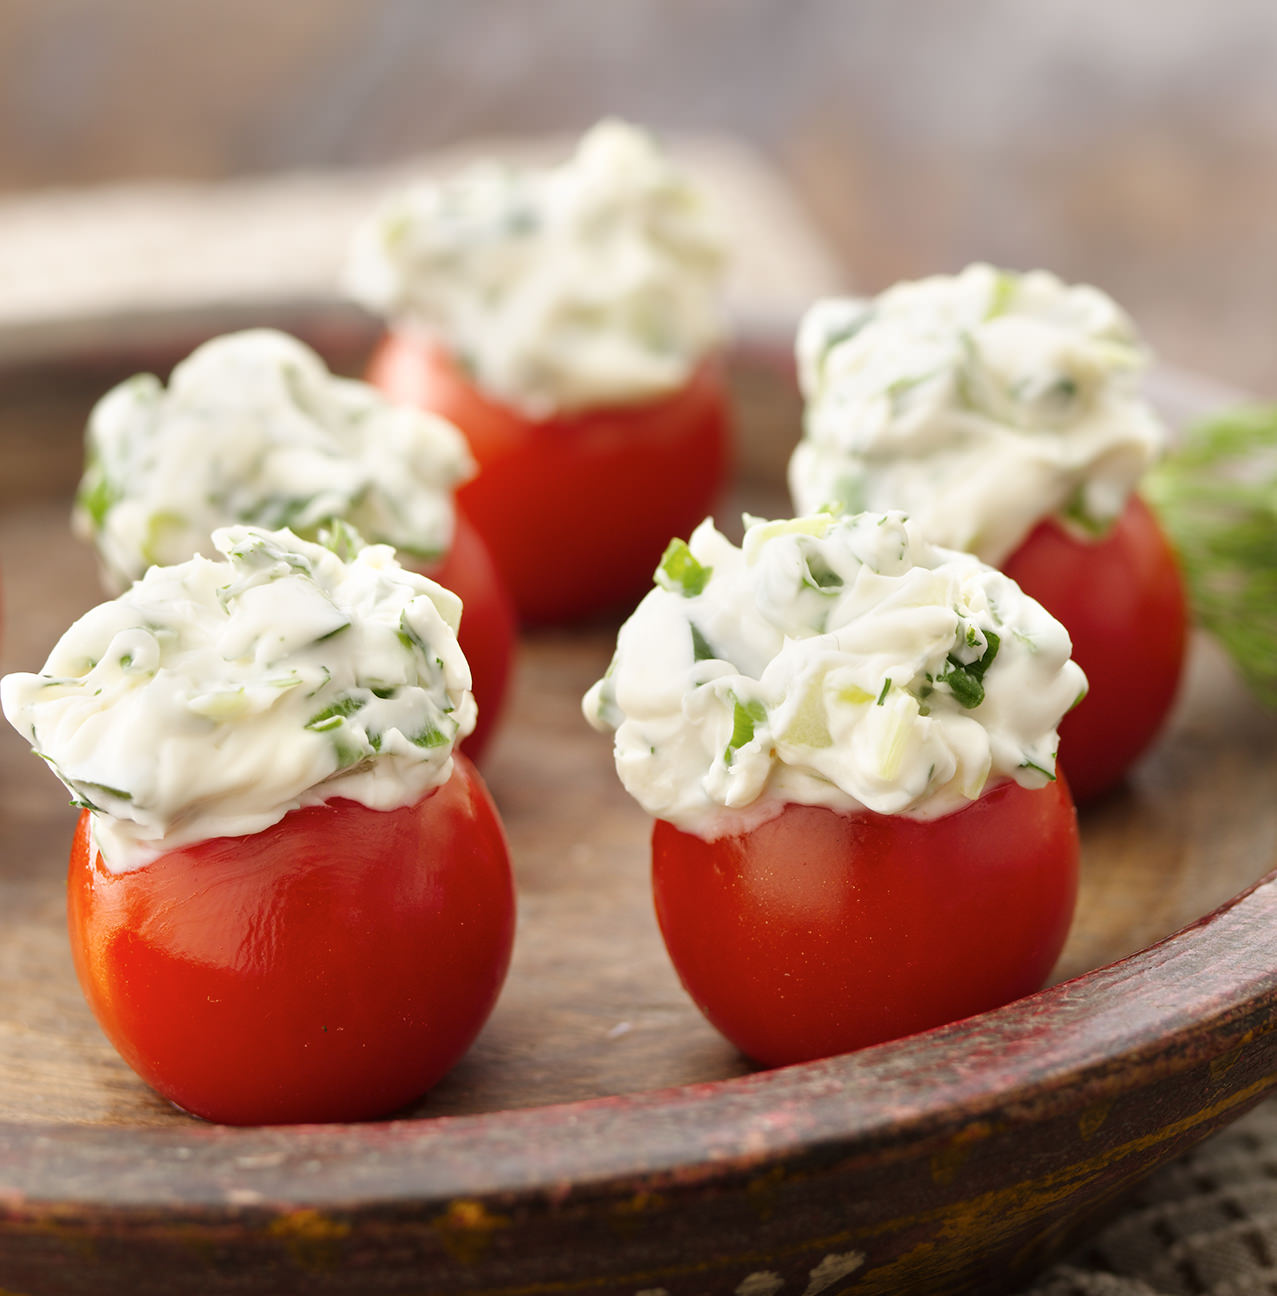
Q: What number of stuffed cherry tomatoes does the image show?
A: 5